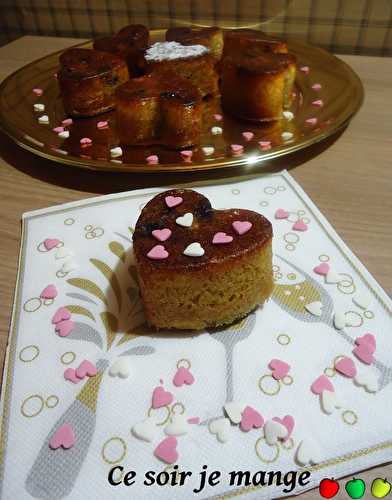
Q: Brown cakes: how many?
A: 8